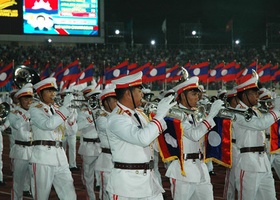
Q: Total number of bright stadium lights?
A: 5